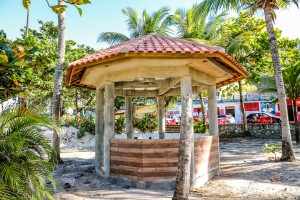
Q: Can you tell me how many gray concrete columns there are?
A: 6